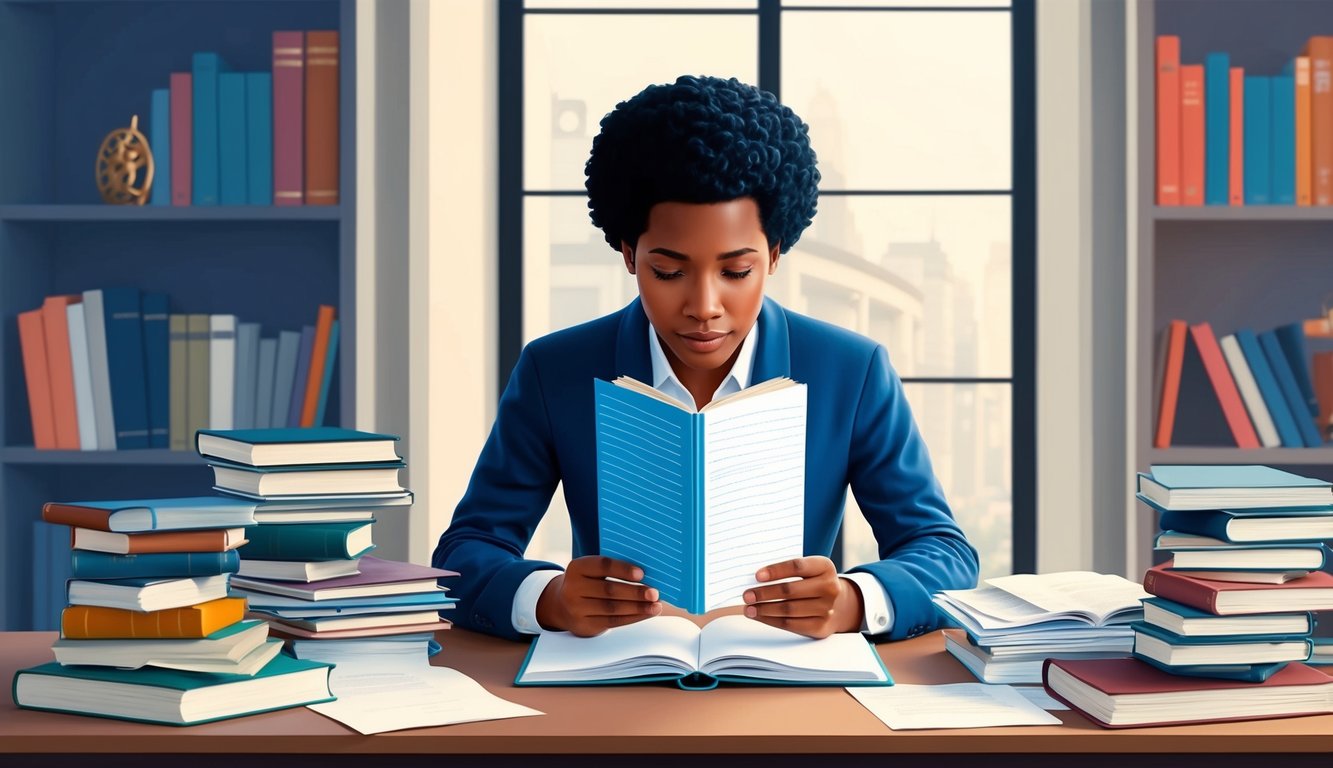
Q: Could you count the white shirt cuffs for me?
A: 2